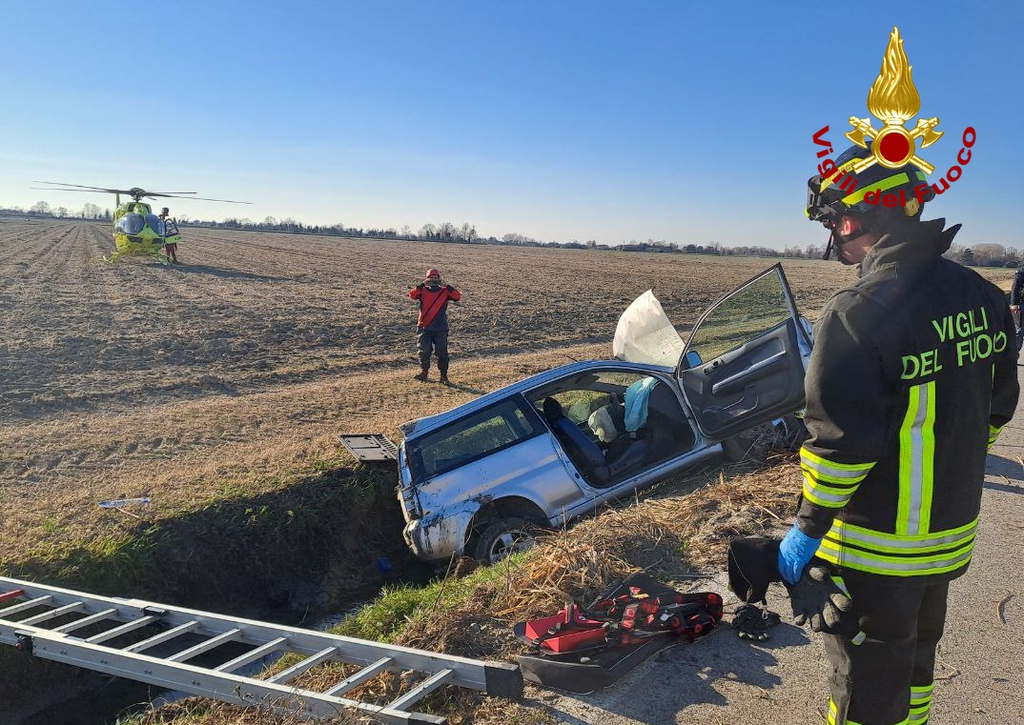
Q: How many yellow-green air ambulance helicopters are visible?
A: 1